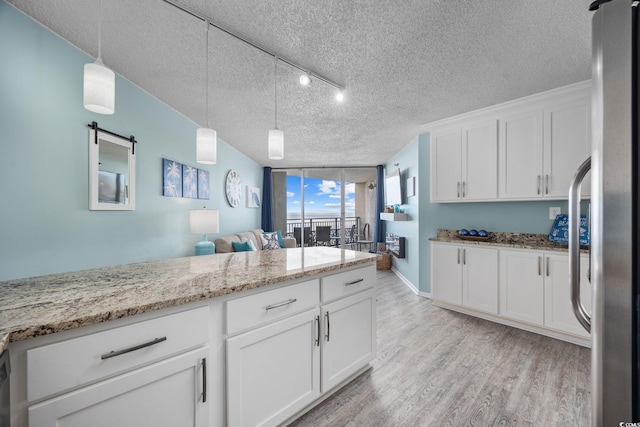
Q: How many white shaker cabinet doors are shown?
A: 11